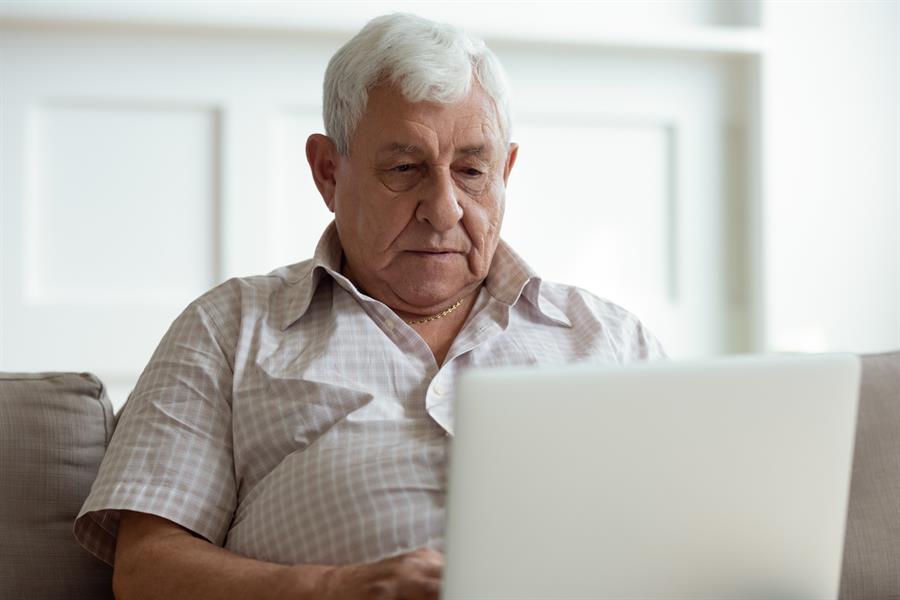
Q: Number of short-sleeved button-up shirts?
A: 1